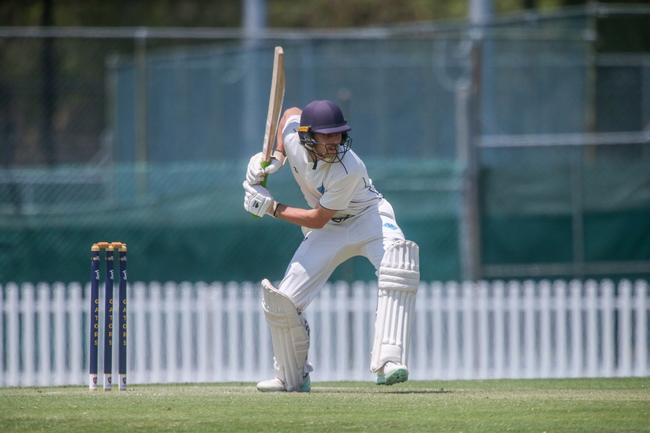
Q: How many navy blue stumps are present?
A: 3